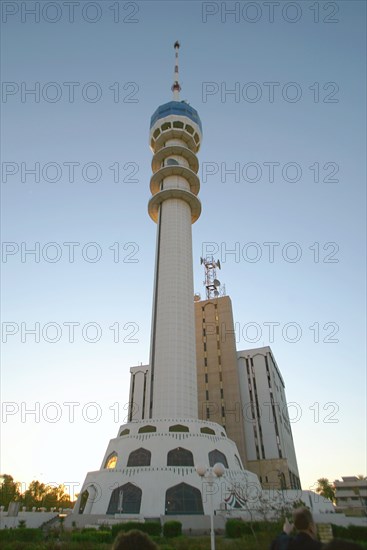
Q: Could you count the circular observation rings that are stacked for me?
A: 3